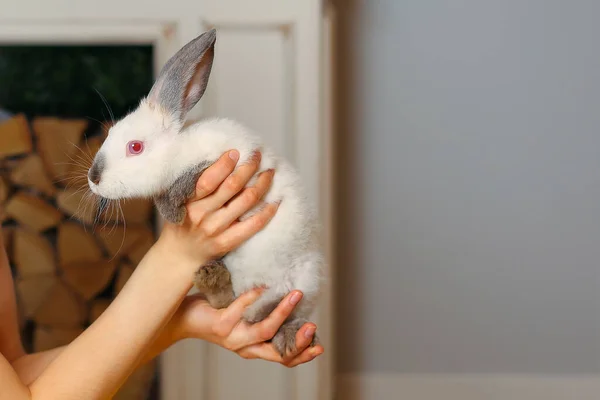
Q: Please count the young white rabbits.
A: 1